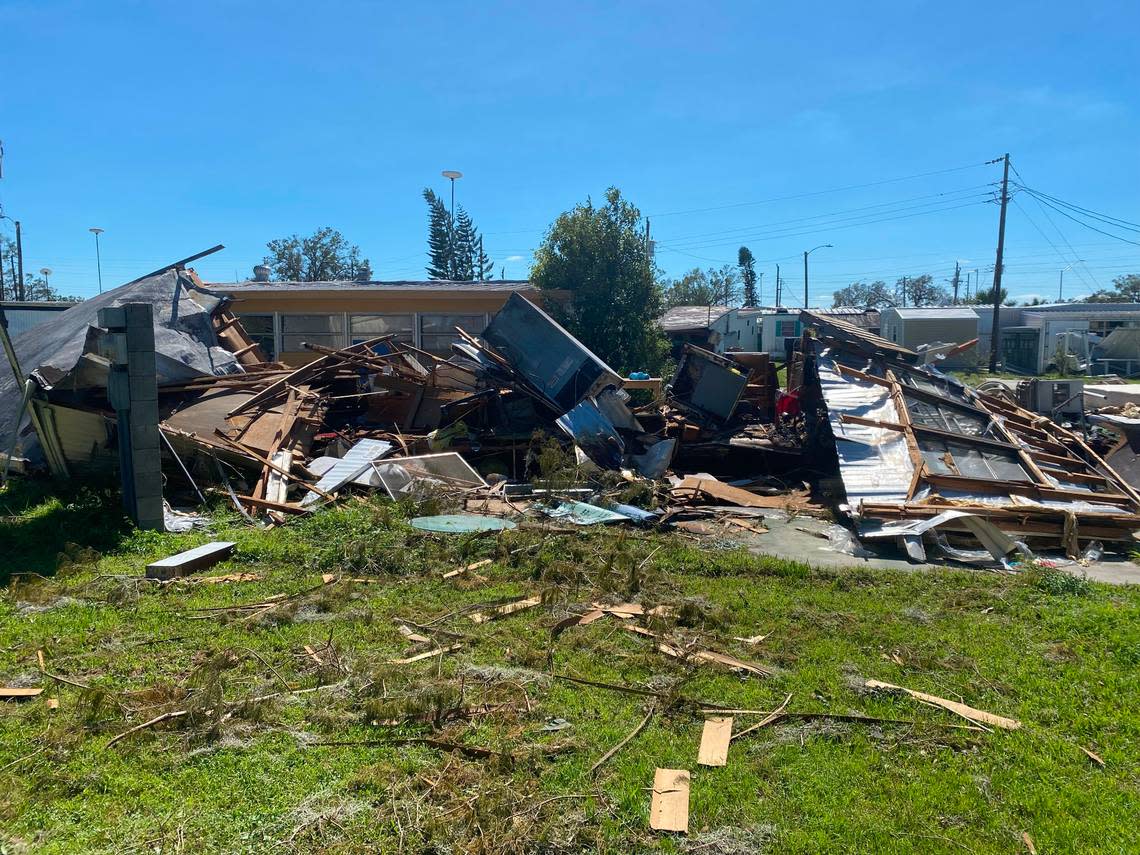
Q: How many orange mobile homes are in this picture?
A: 1